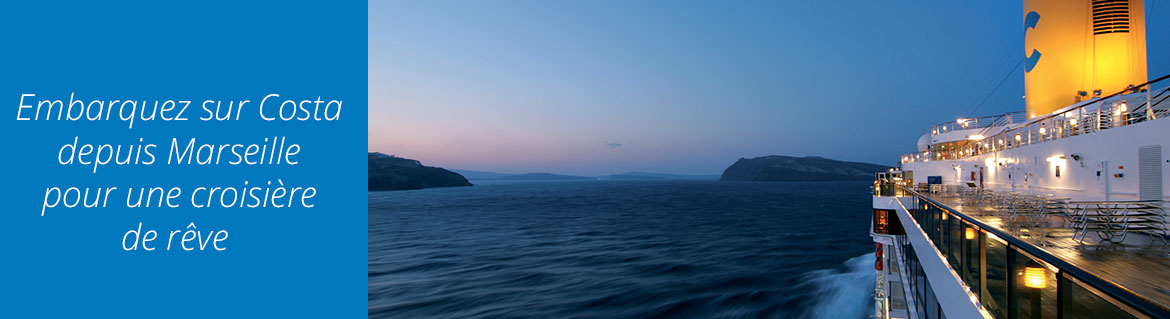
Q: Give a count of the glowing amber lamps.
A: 4